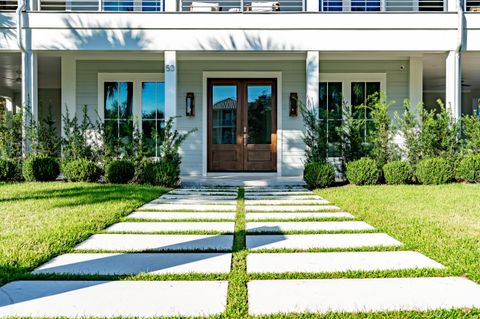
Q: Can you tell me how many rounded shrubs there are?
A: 10